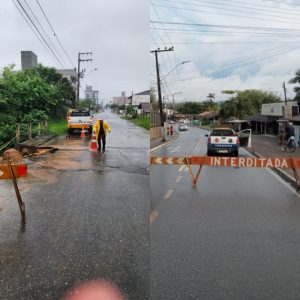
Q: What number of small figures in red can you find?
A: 2